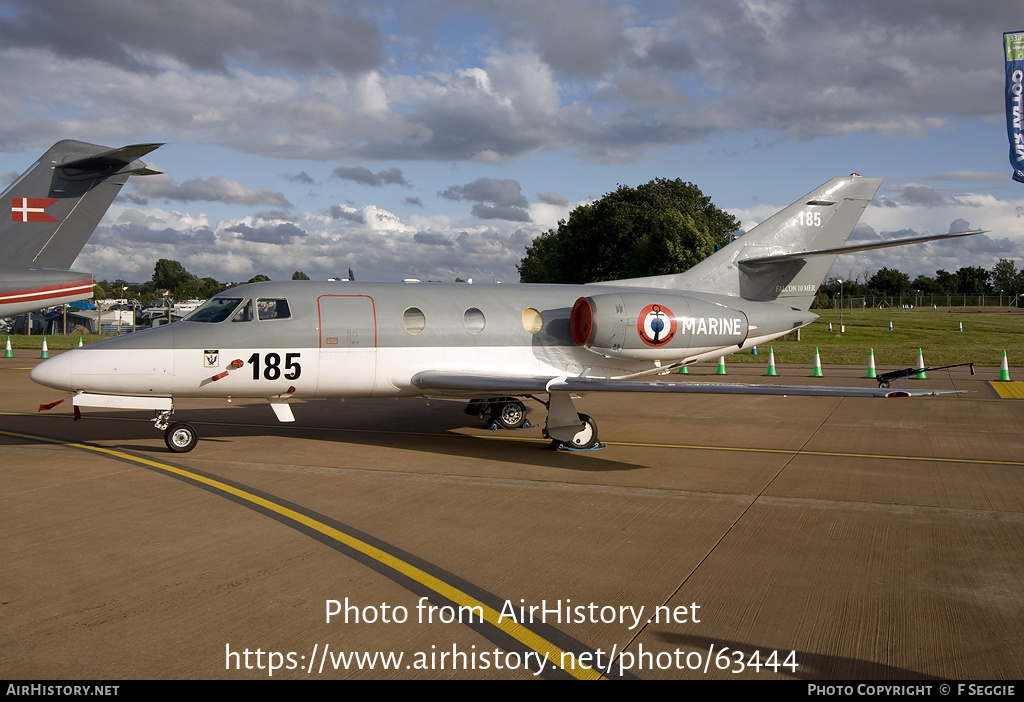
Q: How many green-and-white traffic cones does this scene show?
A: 10